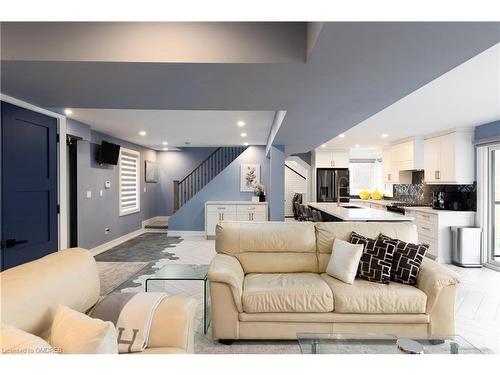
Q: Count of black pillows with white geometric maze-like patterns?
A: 2